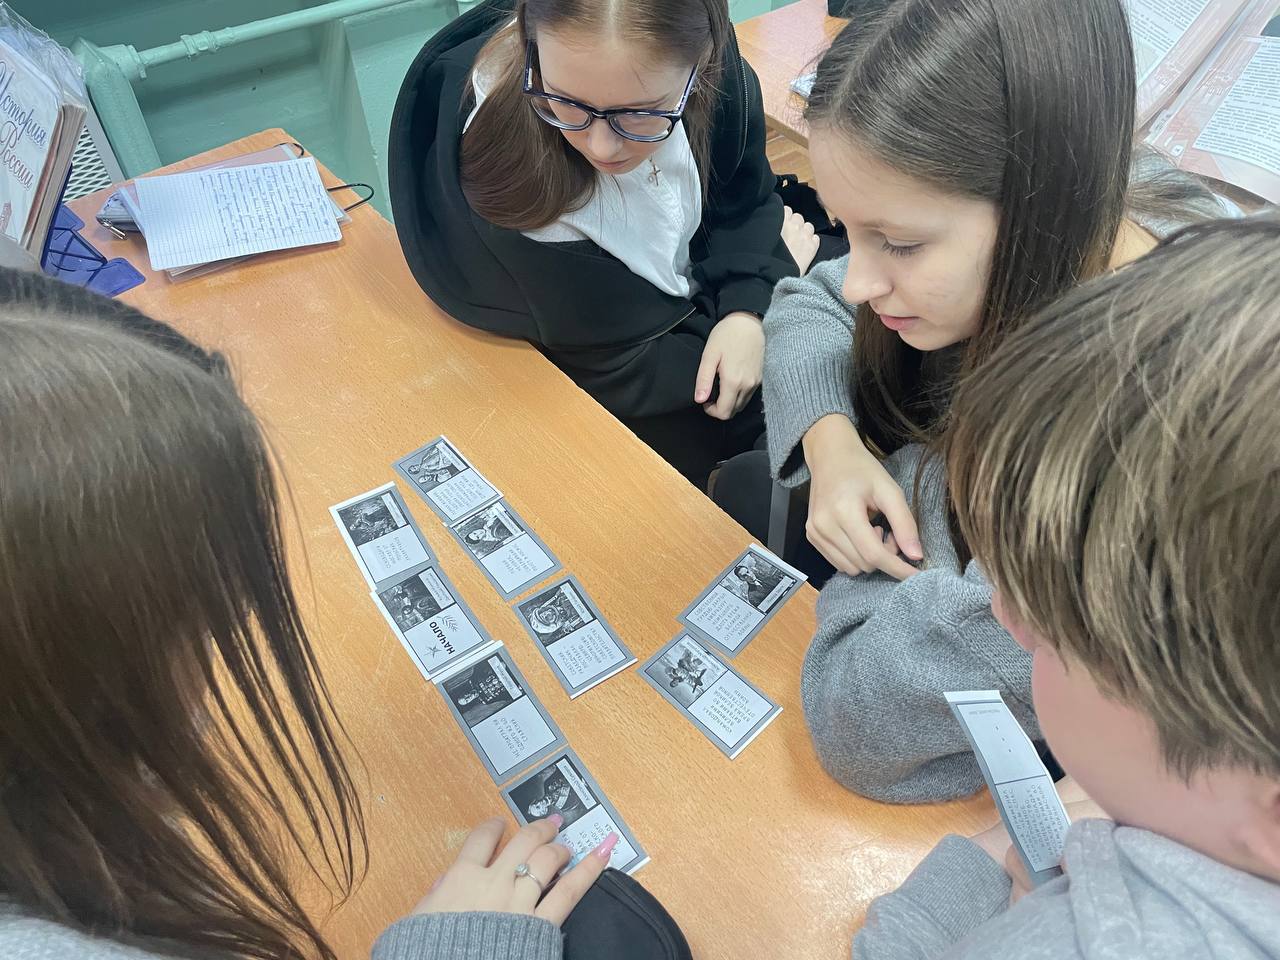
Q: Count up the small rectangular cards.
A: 10